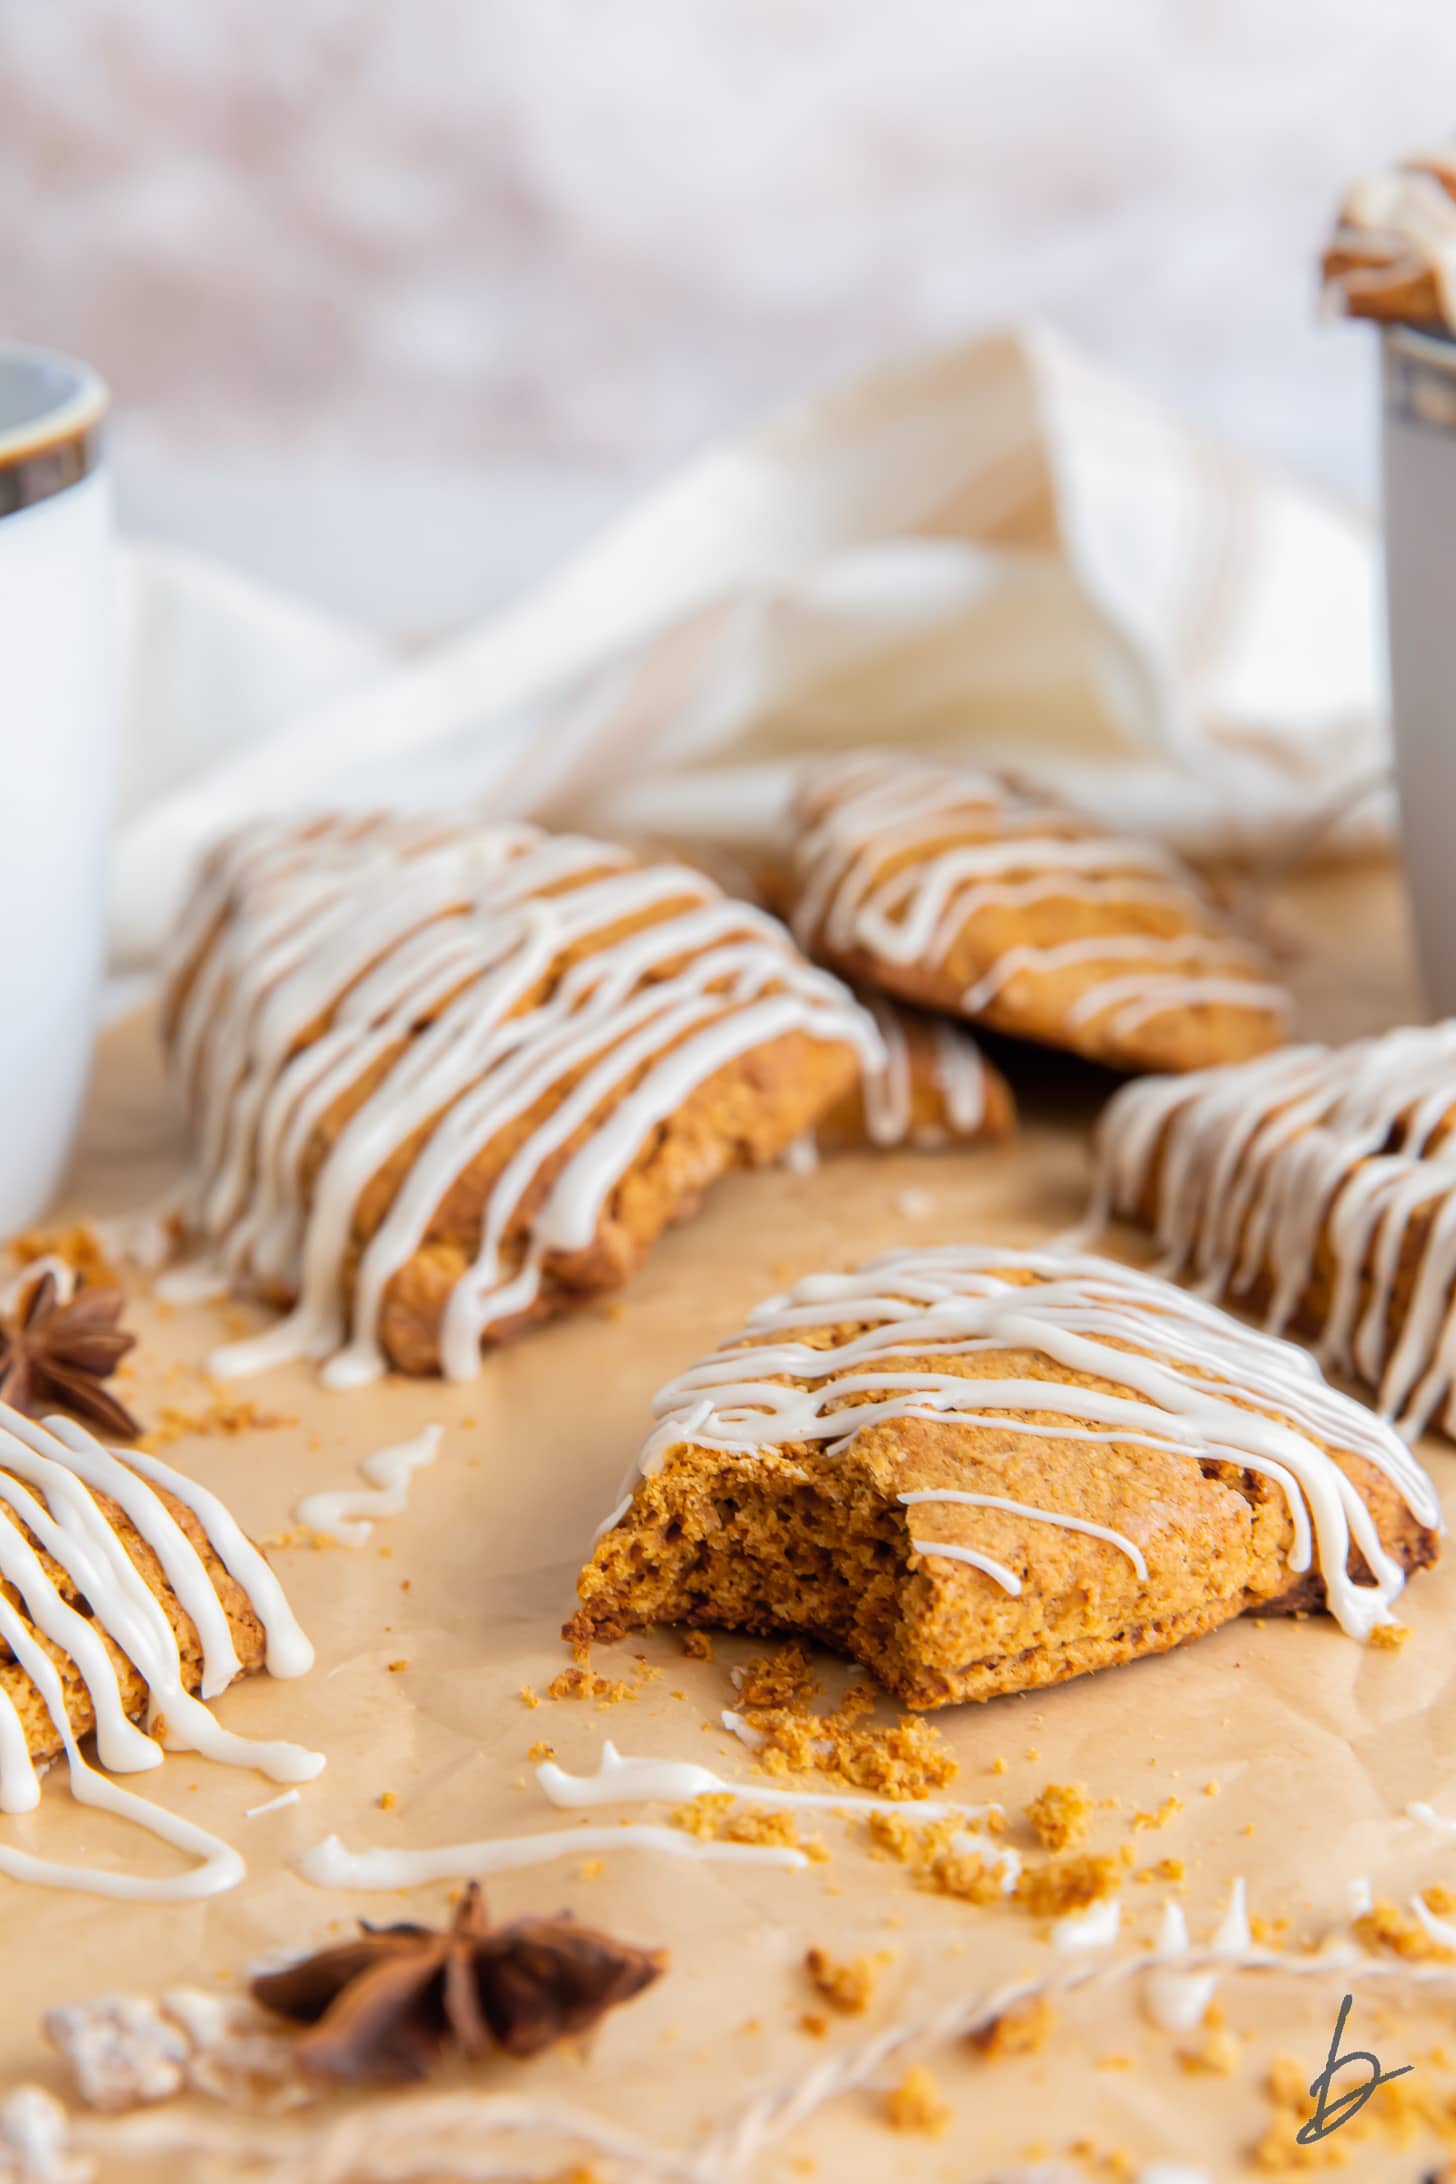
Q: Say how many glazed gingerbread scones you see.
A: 7